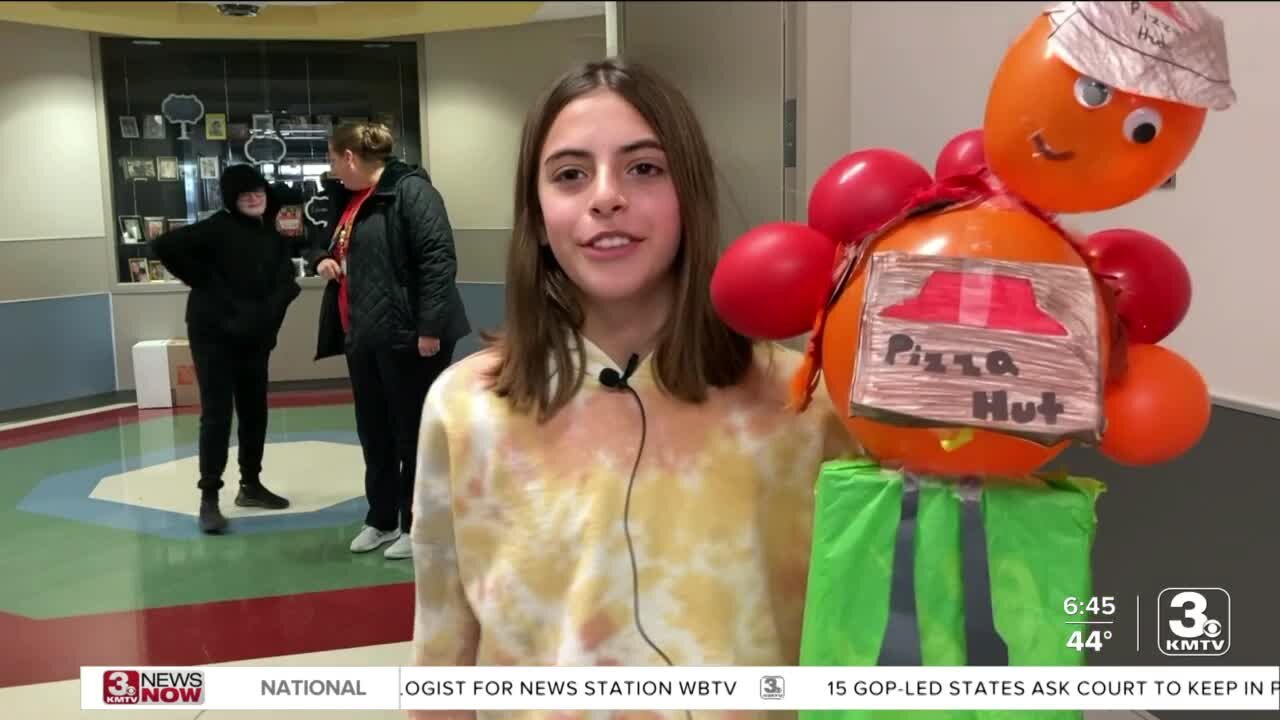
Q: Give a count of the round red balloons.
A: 4